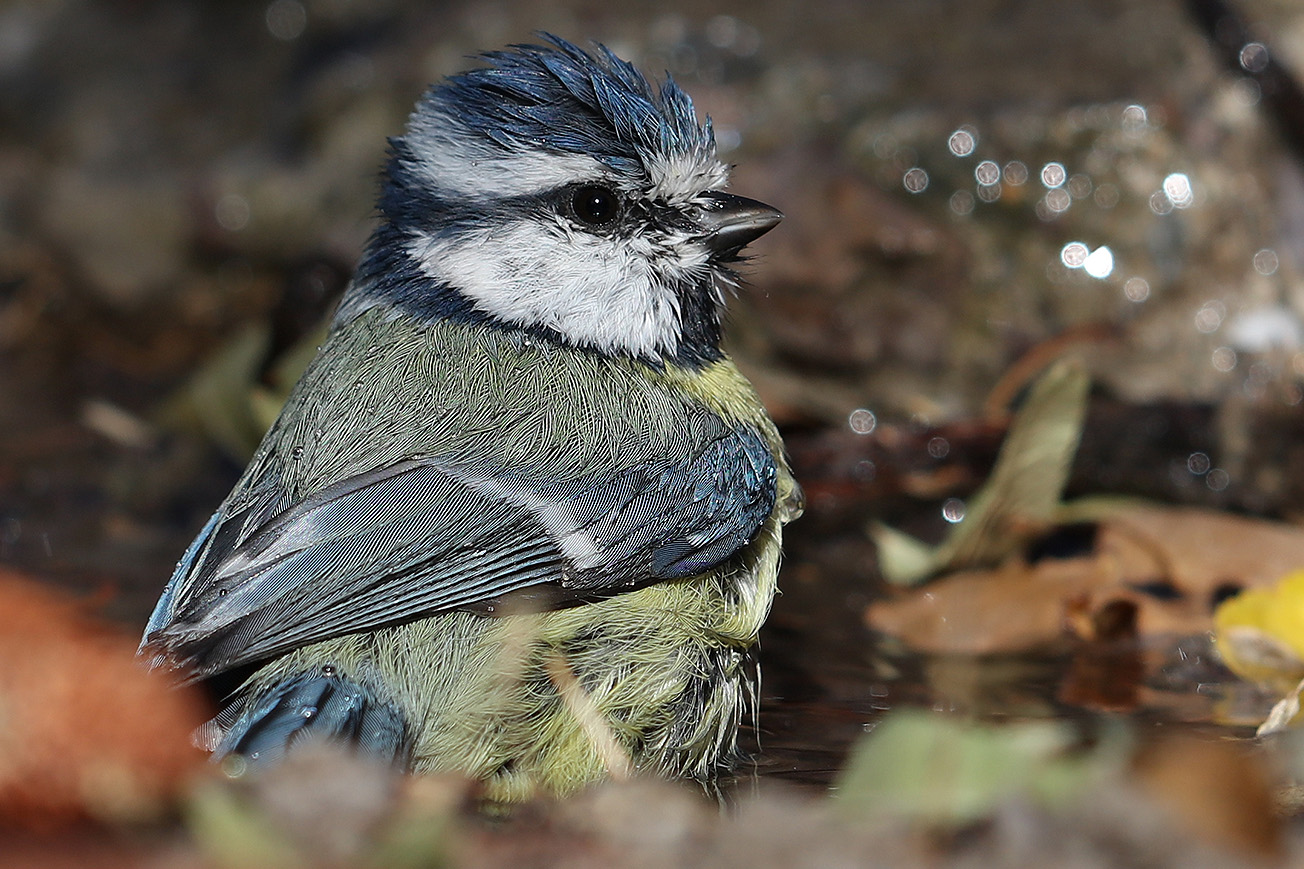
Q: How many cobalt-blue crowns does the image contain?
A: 1